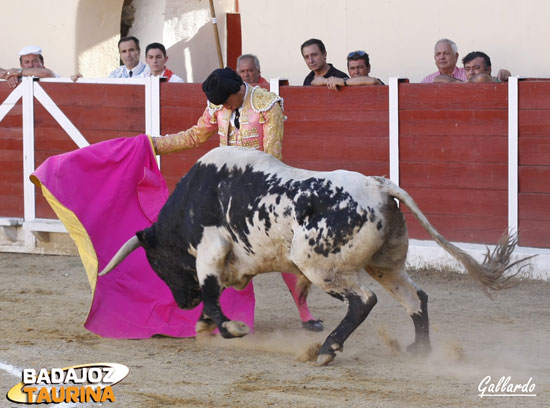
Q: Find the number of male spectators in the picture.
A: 8